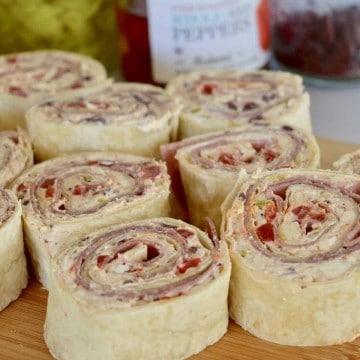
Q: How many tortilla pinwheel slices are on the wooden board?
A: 10